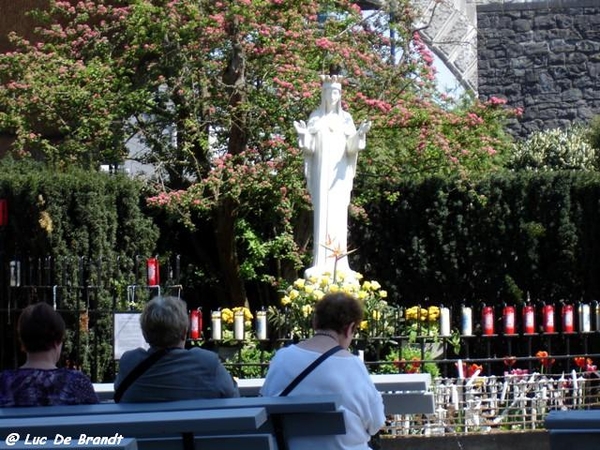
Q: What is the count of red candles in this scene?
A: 7